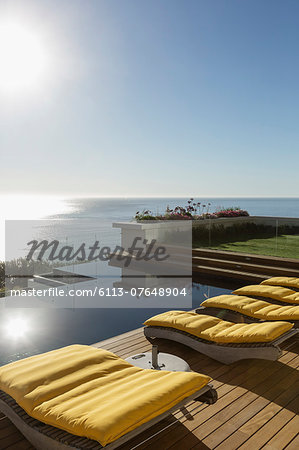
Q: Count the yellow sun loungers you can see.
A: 5